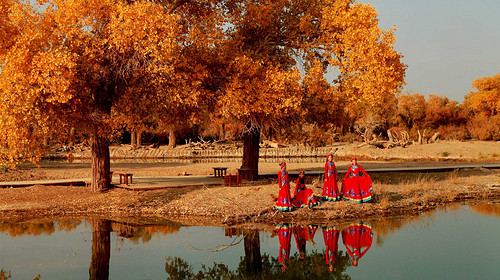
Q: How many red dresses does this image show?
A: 4